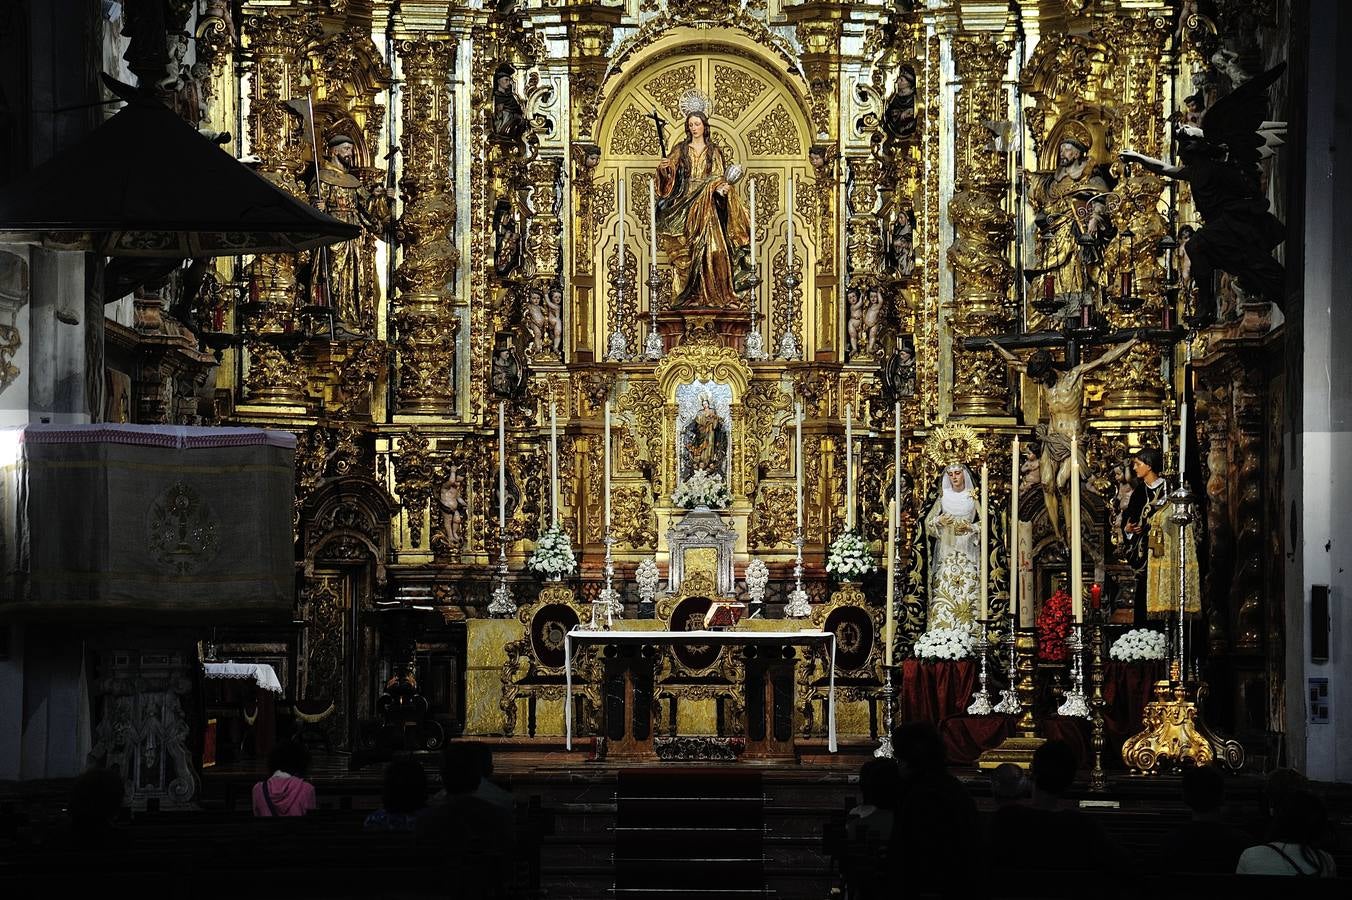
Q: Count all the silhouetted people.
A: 12